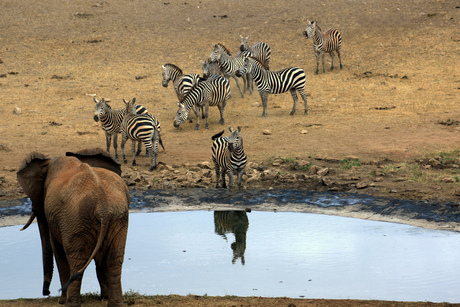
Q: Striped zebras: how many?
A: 10